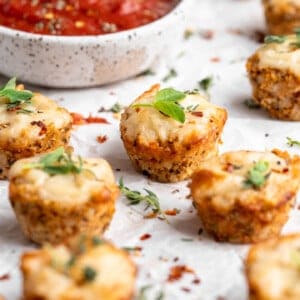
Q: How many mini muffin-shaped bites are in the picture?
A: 8